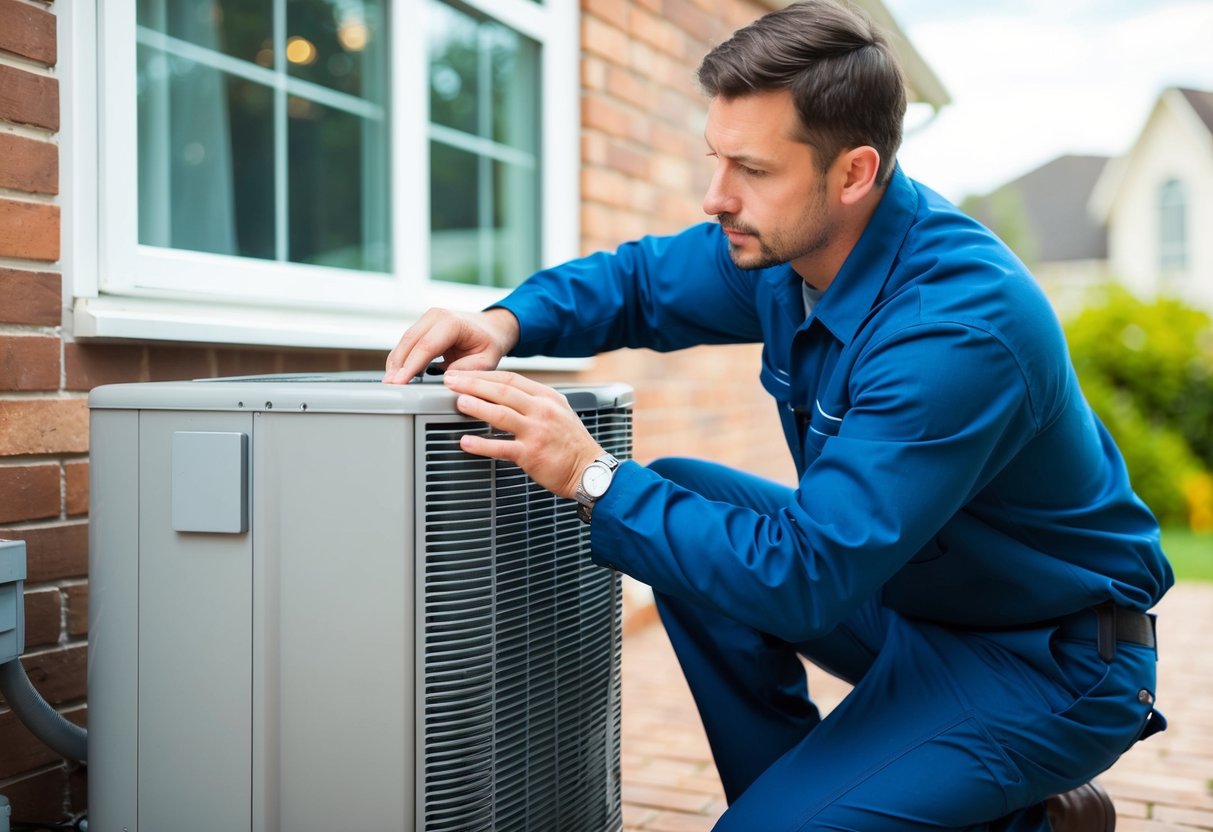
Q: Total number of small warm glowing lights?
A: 2